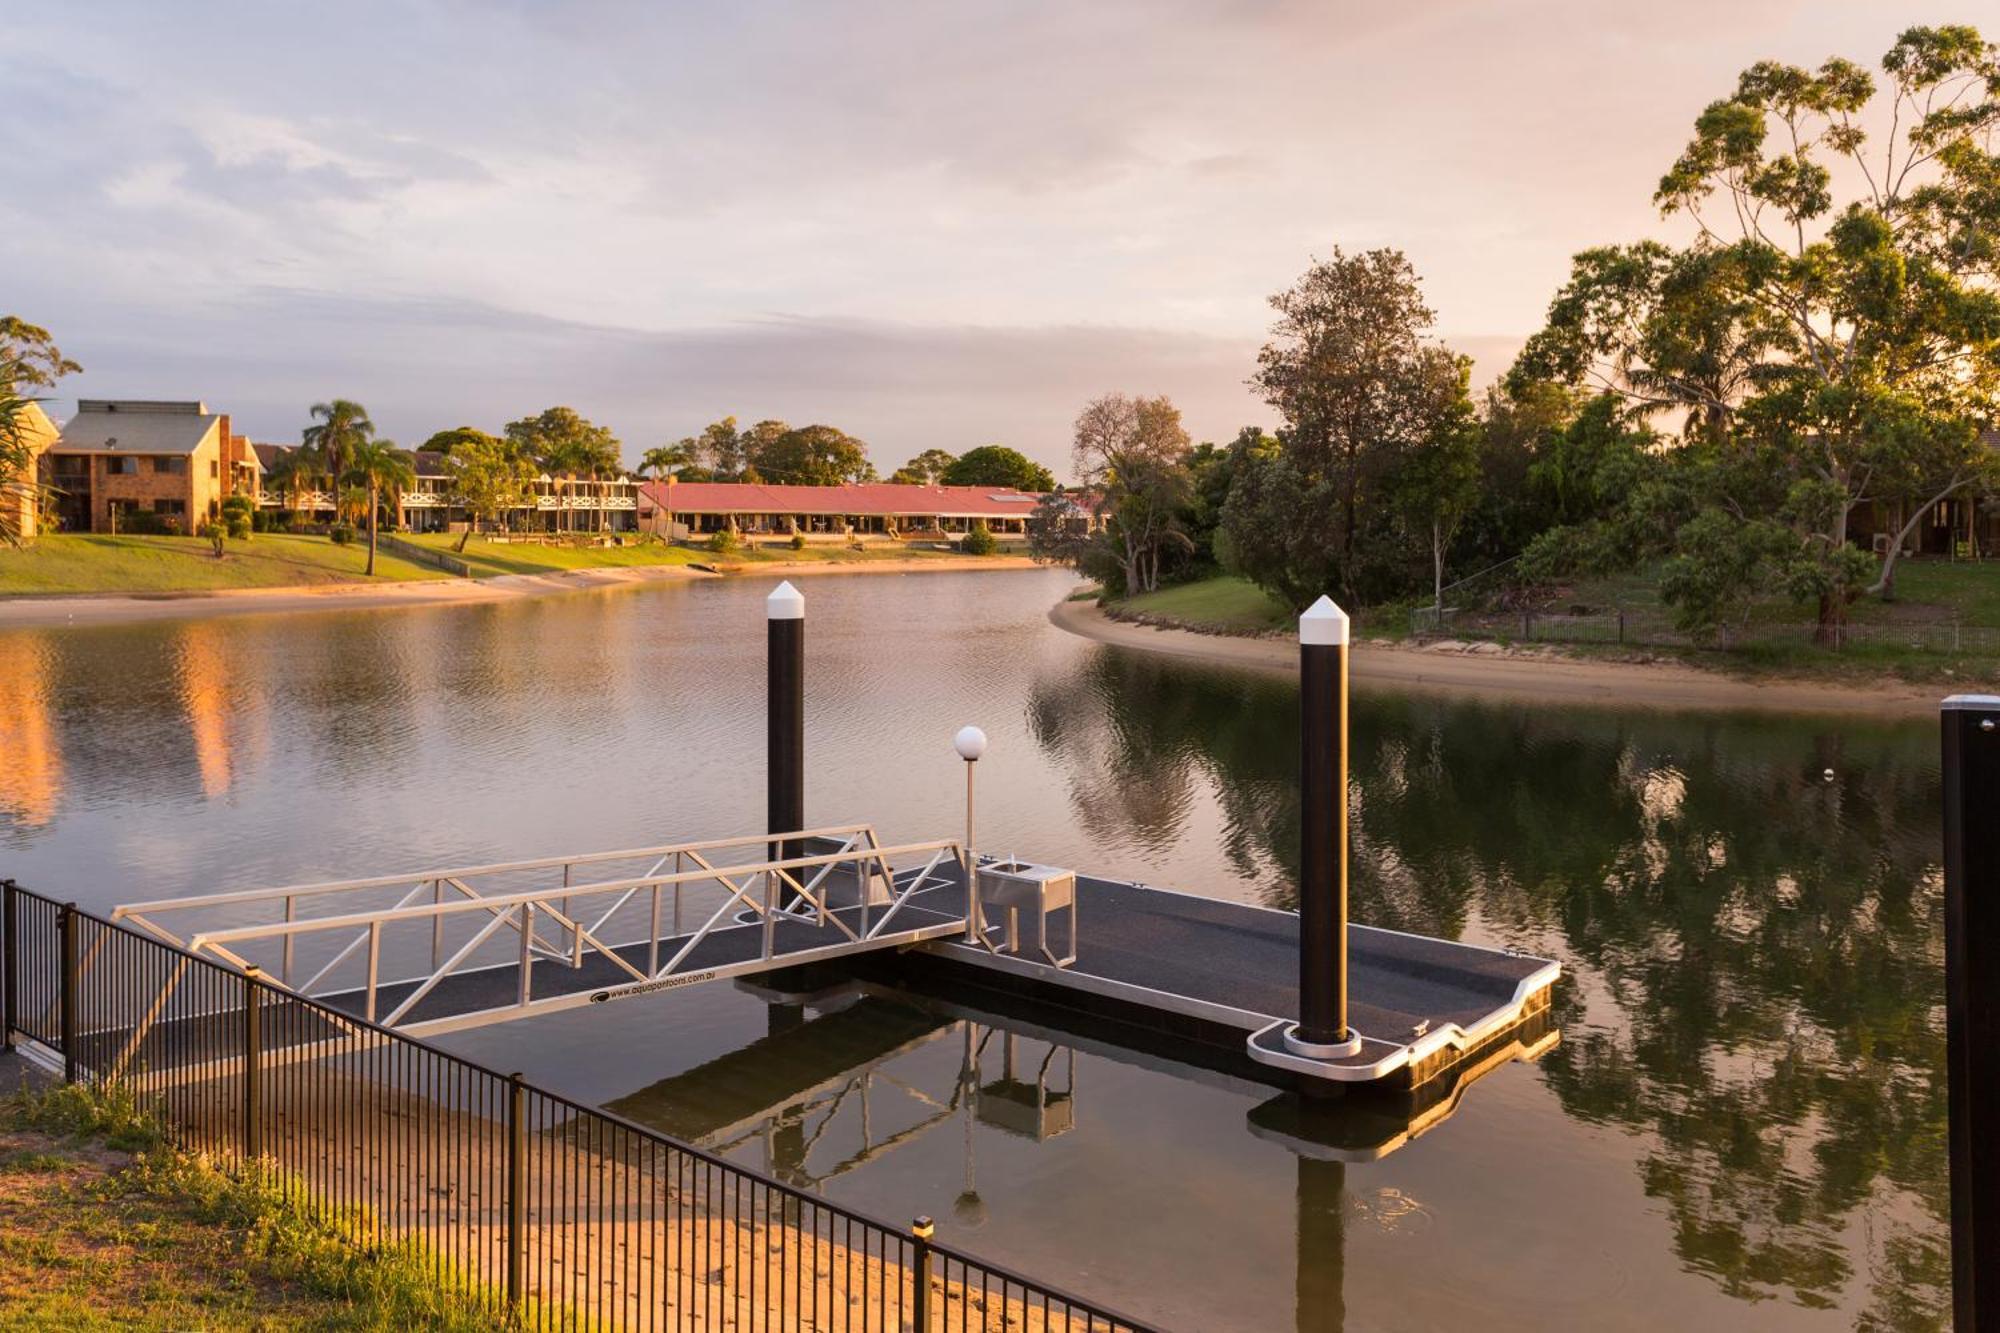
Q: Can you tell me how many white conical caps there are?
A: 2